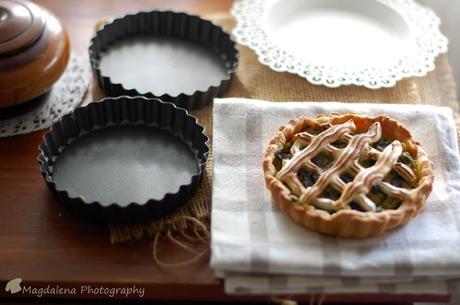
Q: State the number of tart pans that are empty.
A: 2